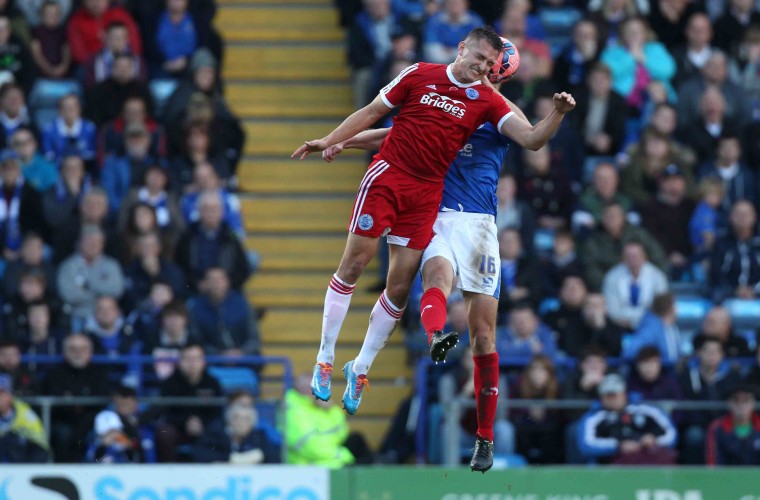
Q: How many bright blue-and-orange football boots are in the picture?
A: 2